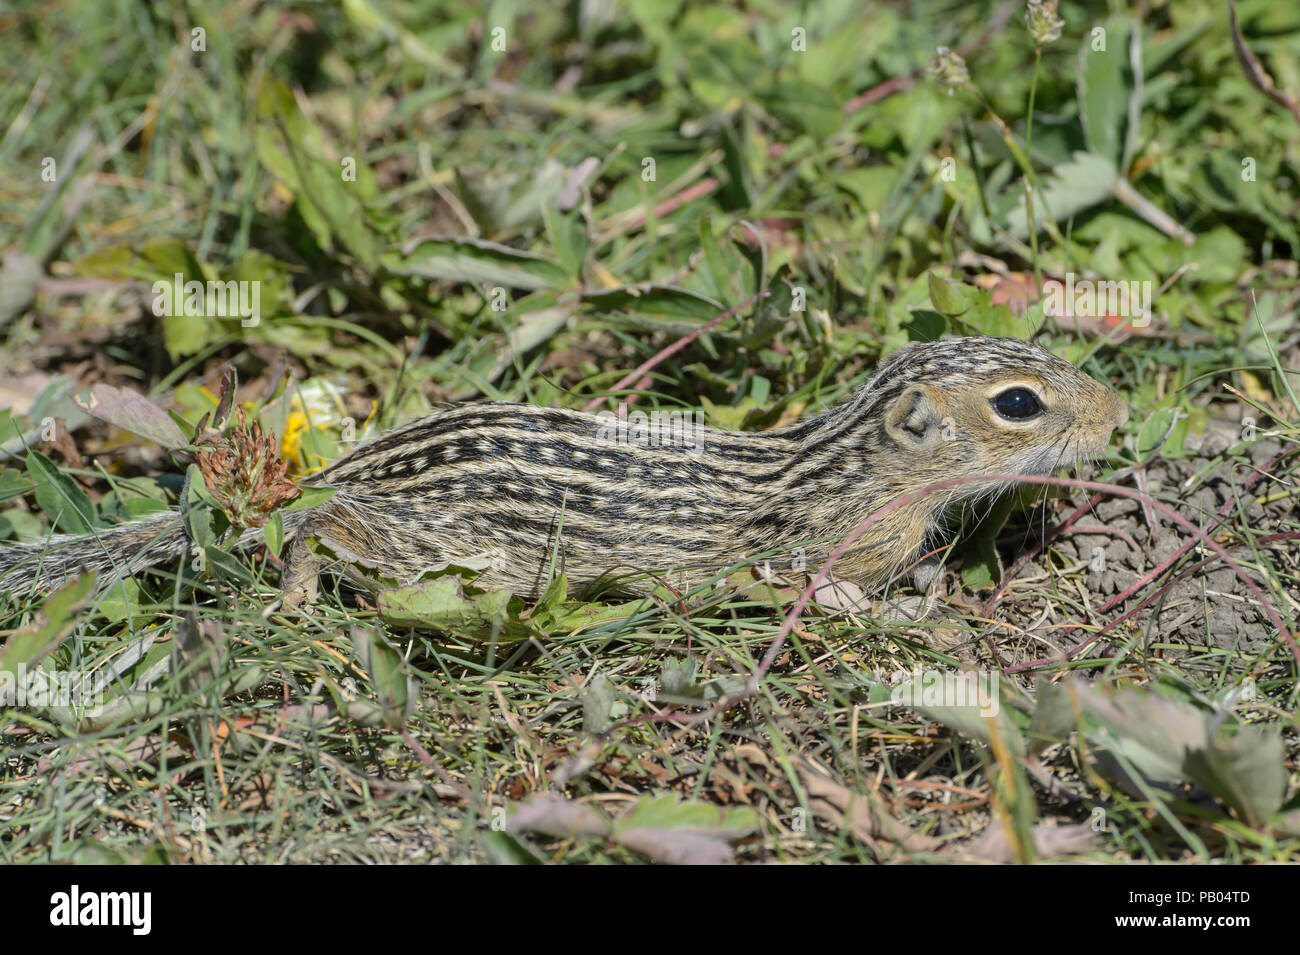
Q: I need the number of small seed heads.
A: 2